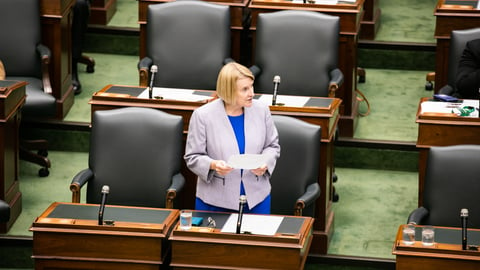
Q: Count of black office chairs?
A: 7